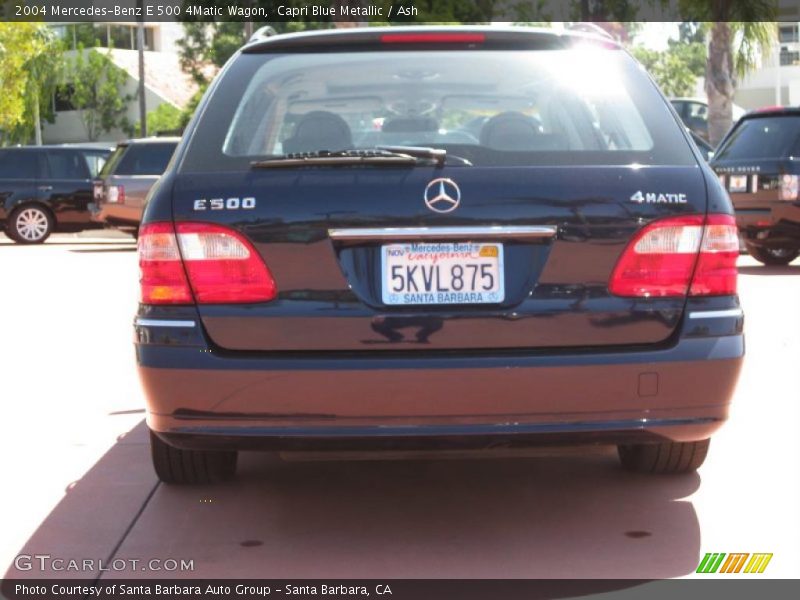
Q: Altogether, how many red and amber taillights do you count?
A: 2